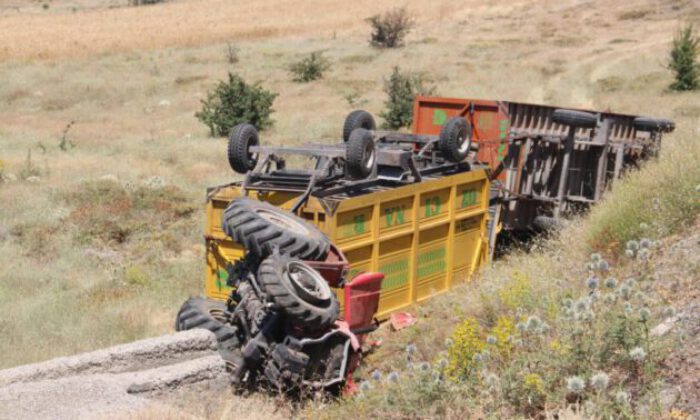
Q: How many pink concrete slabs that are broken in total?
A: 0